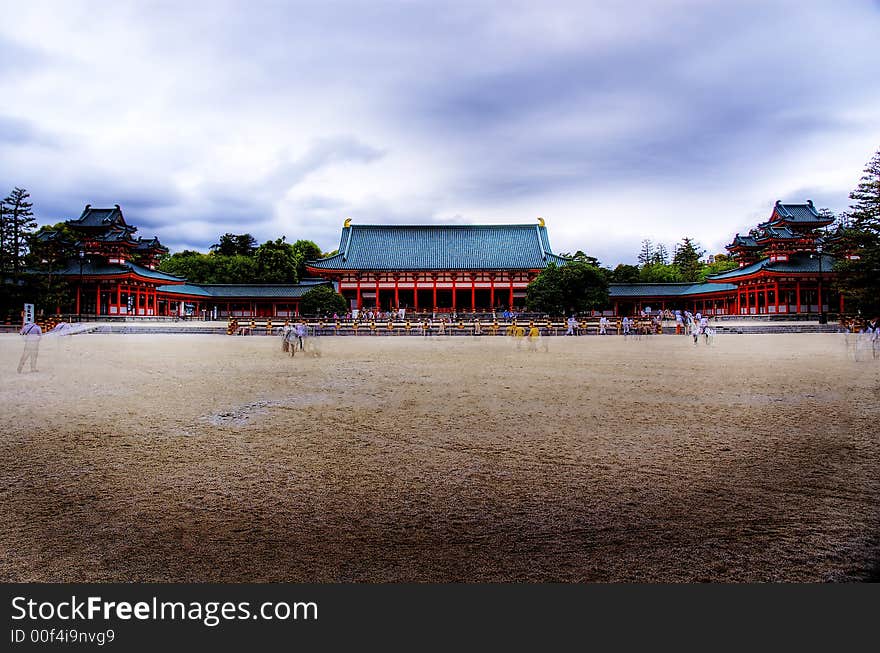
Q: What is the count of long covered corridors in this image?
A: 2